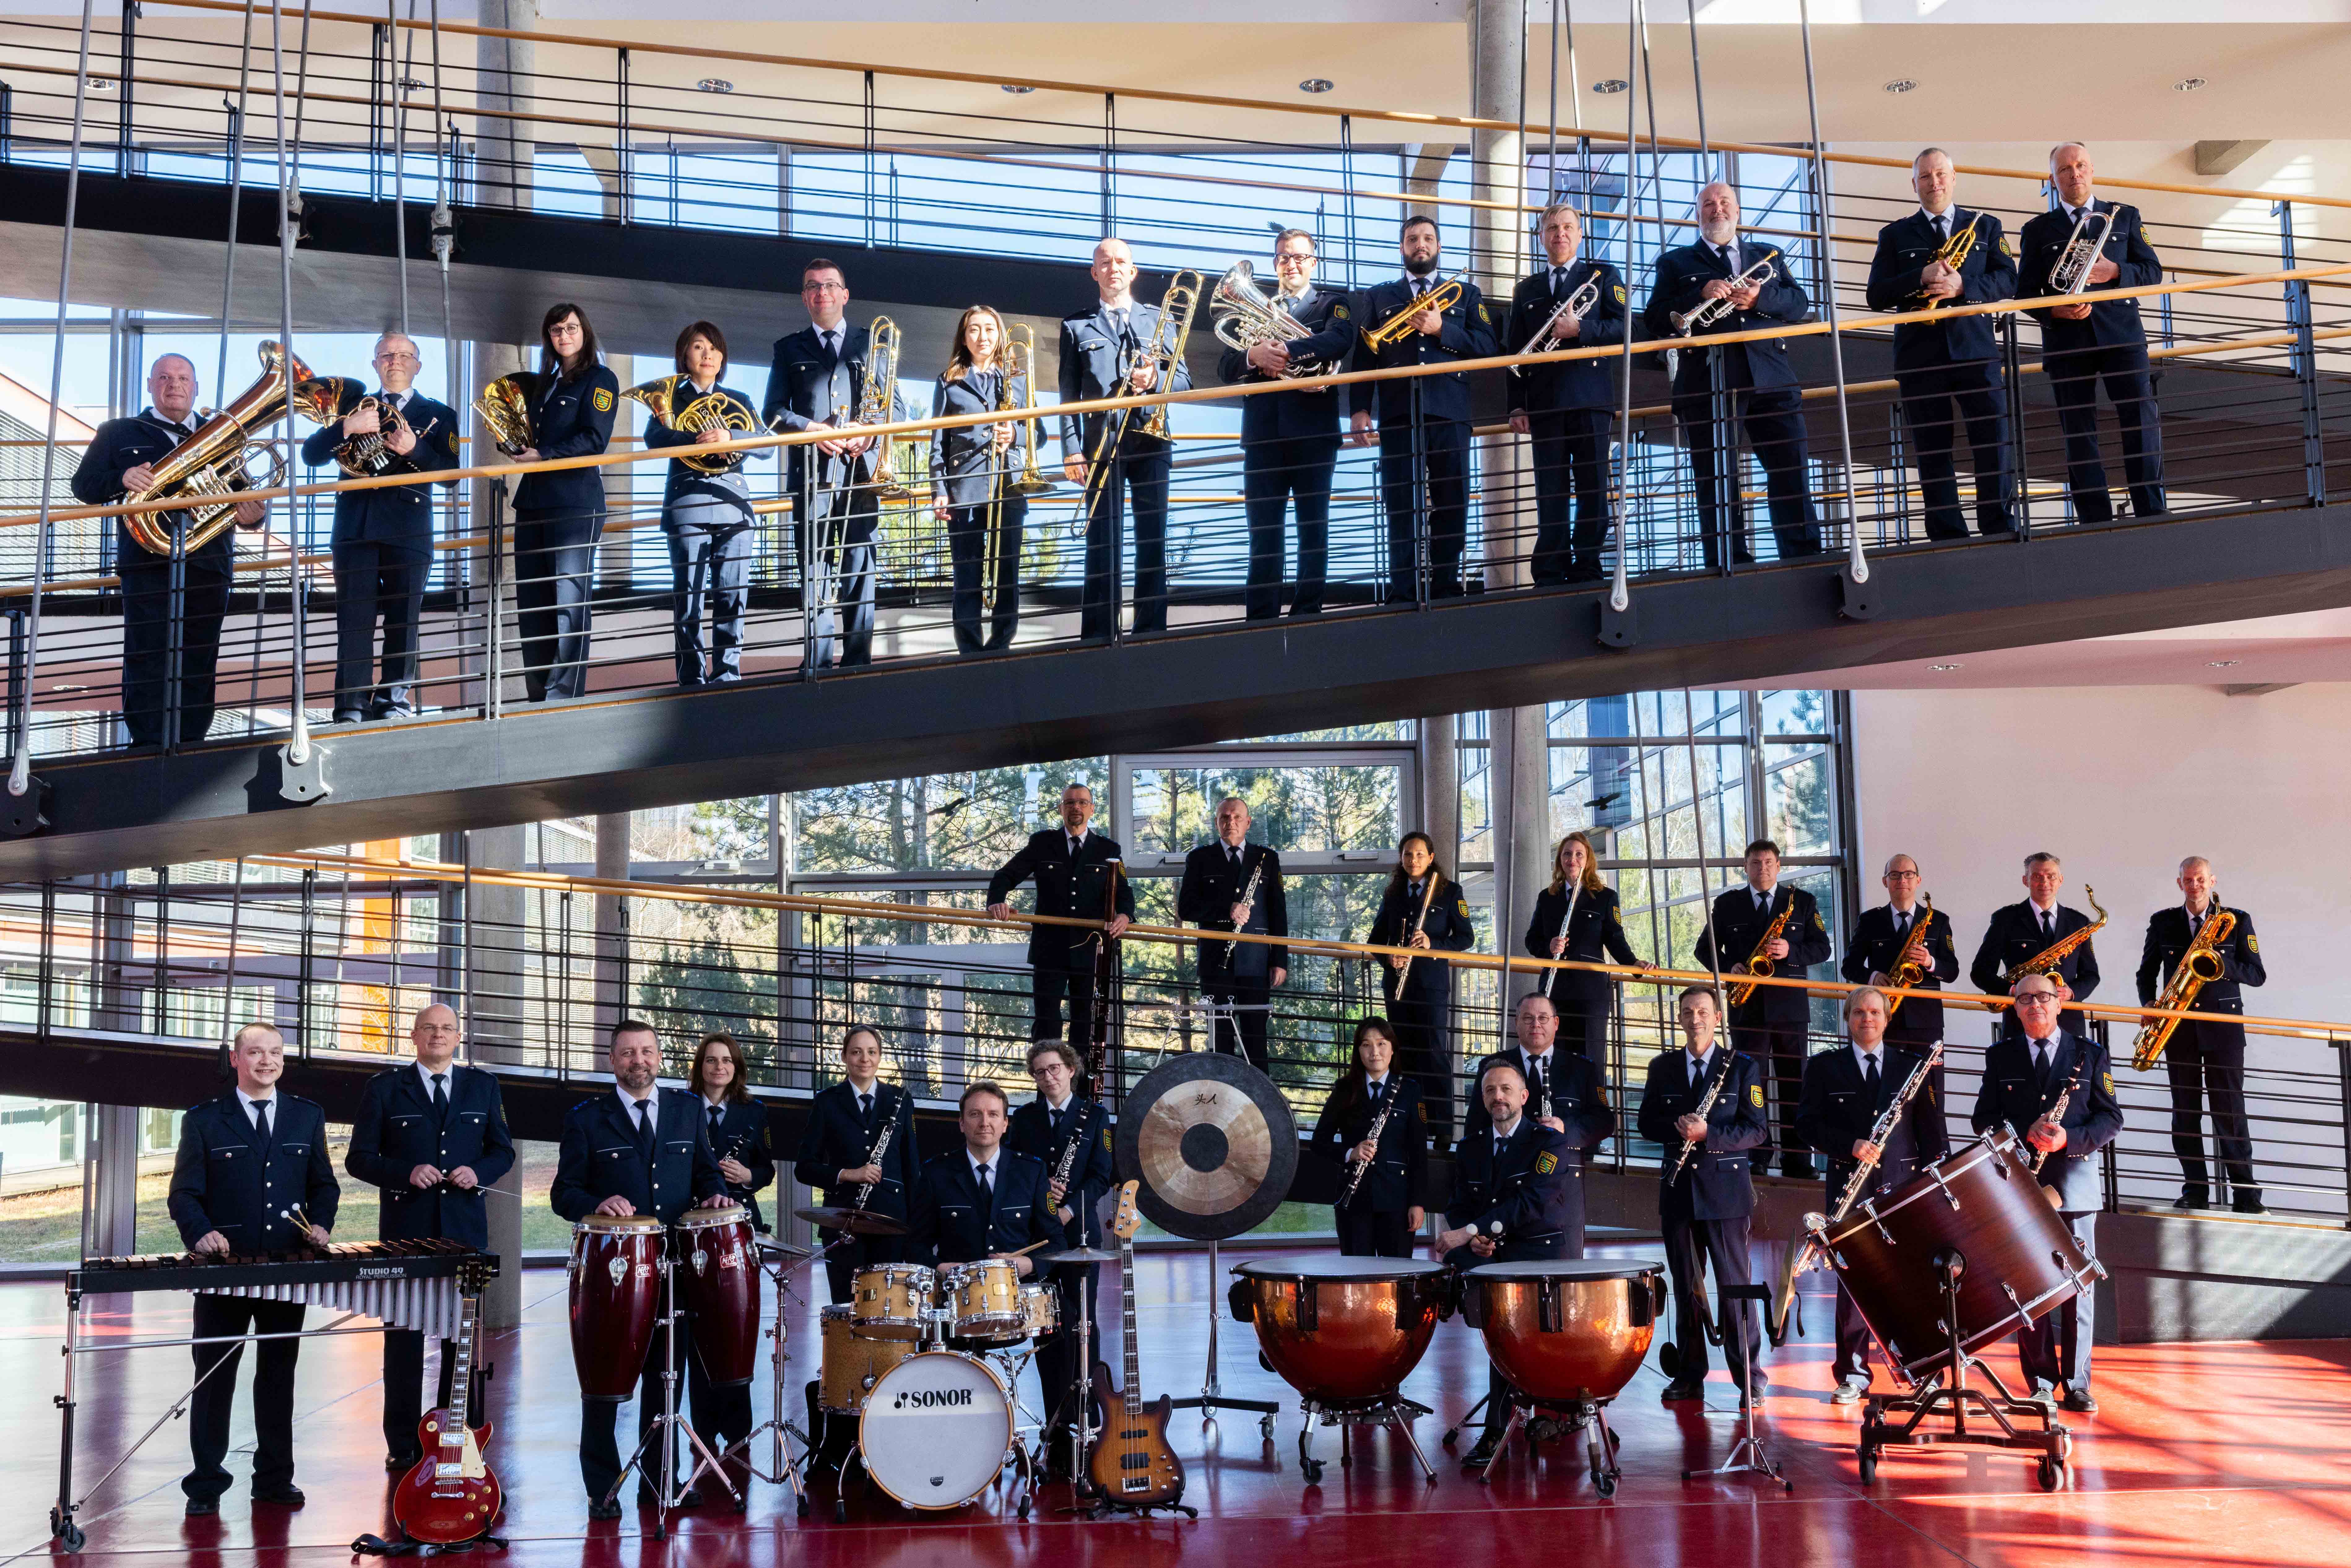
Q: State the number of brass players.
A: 13